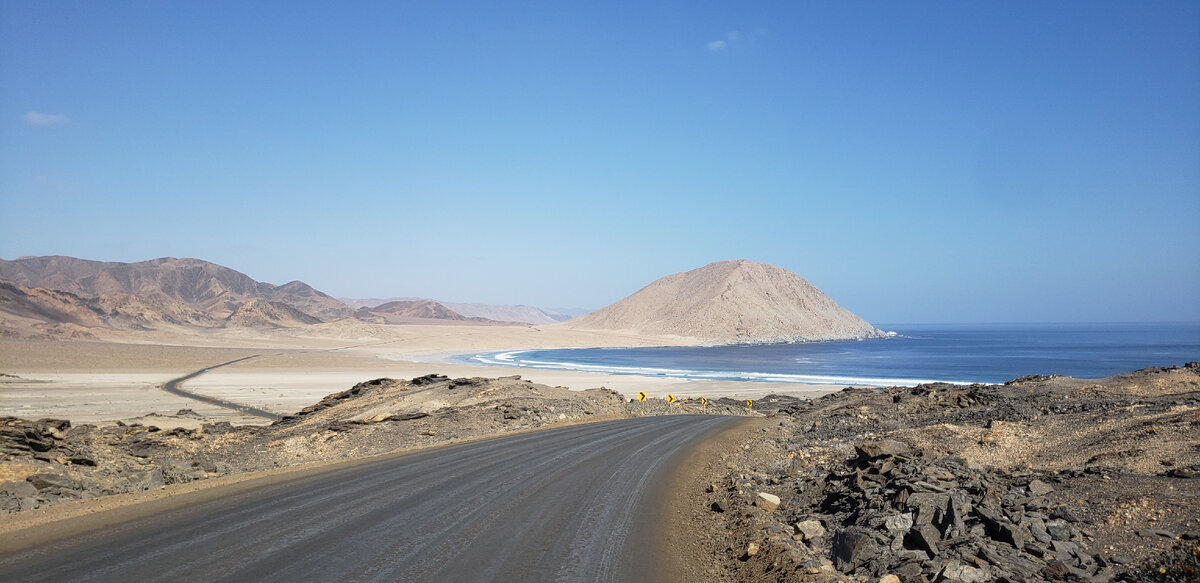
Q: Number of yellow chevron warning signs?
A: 4